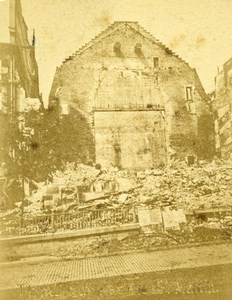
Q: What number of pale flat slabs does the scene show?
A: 2